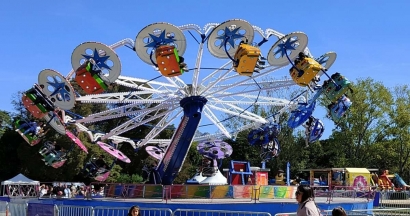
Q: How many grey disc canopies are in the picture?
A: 7